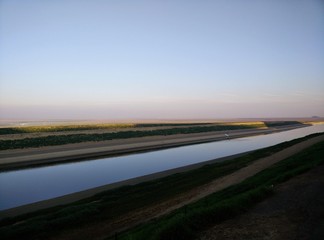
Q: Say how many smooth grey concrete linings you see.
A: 2